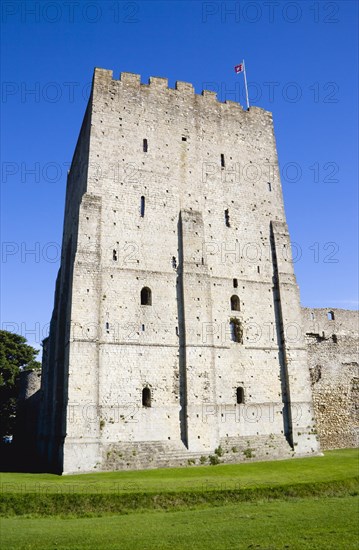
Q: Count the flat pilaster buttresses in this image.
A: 3